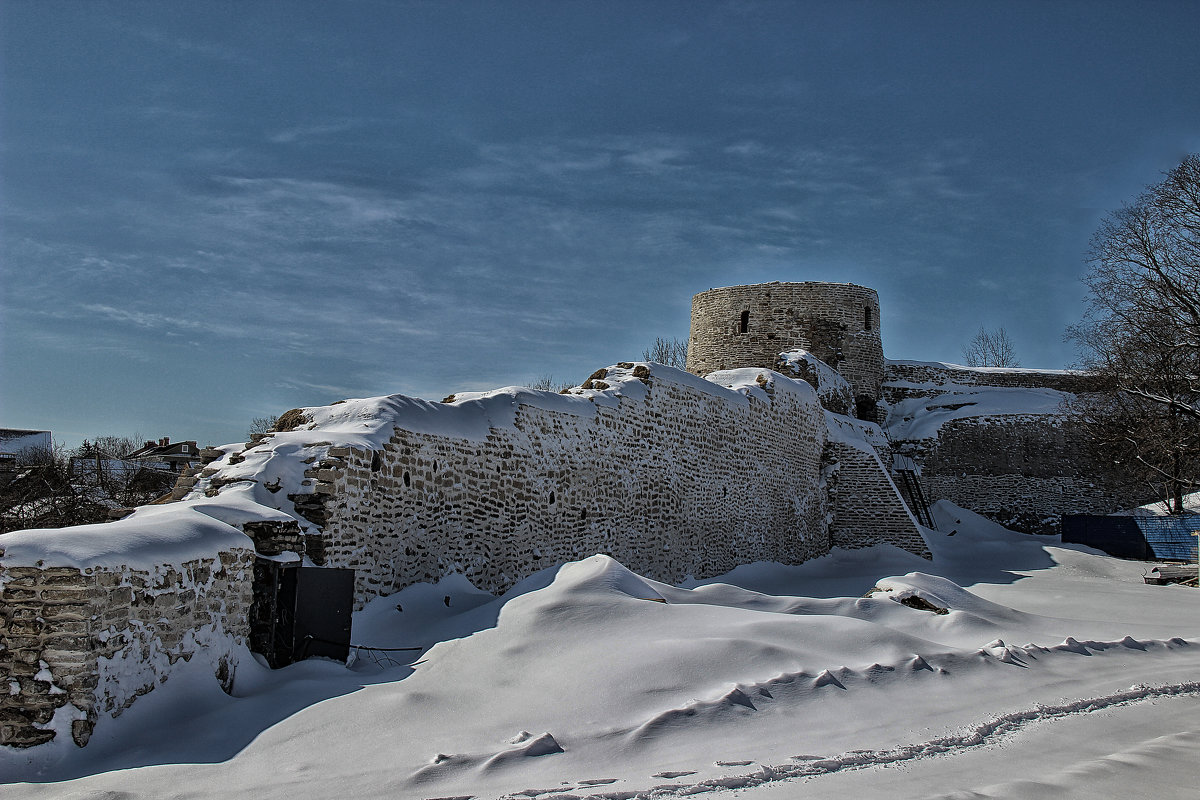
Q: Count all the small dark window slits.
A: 2